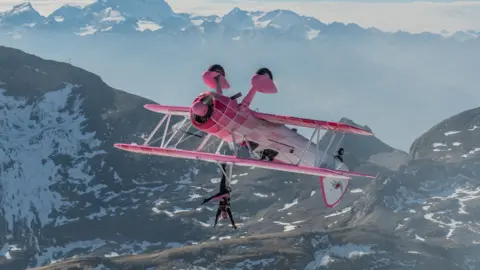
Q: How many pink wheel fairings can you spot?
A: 2